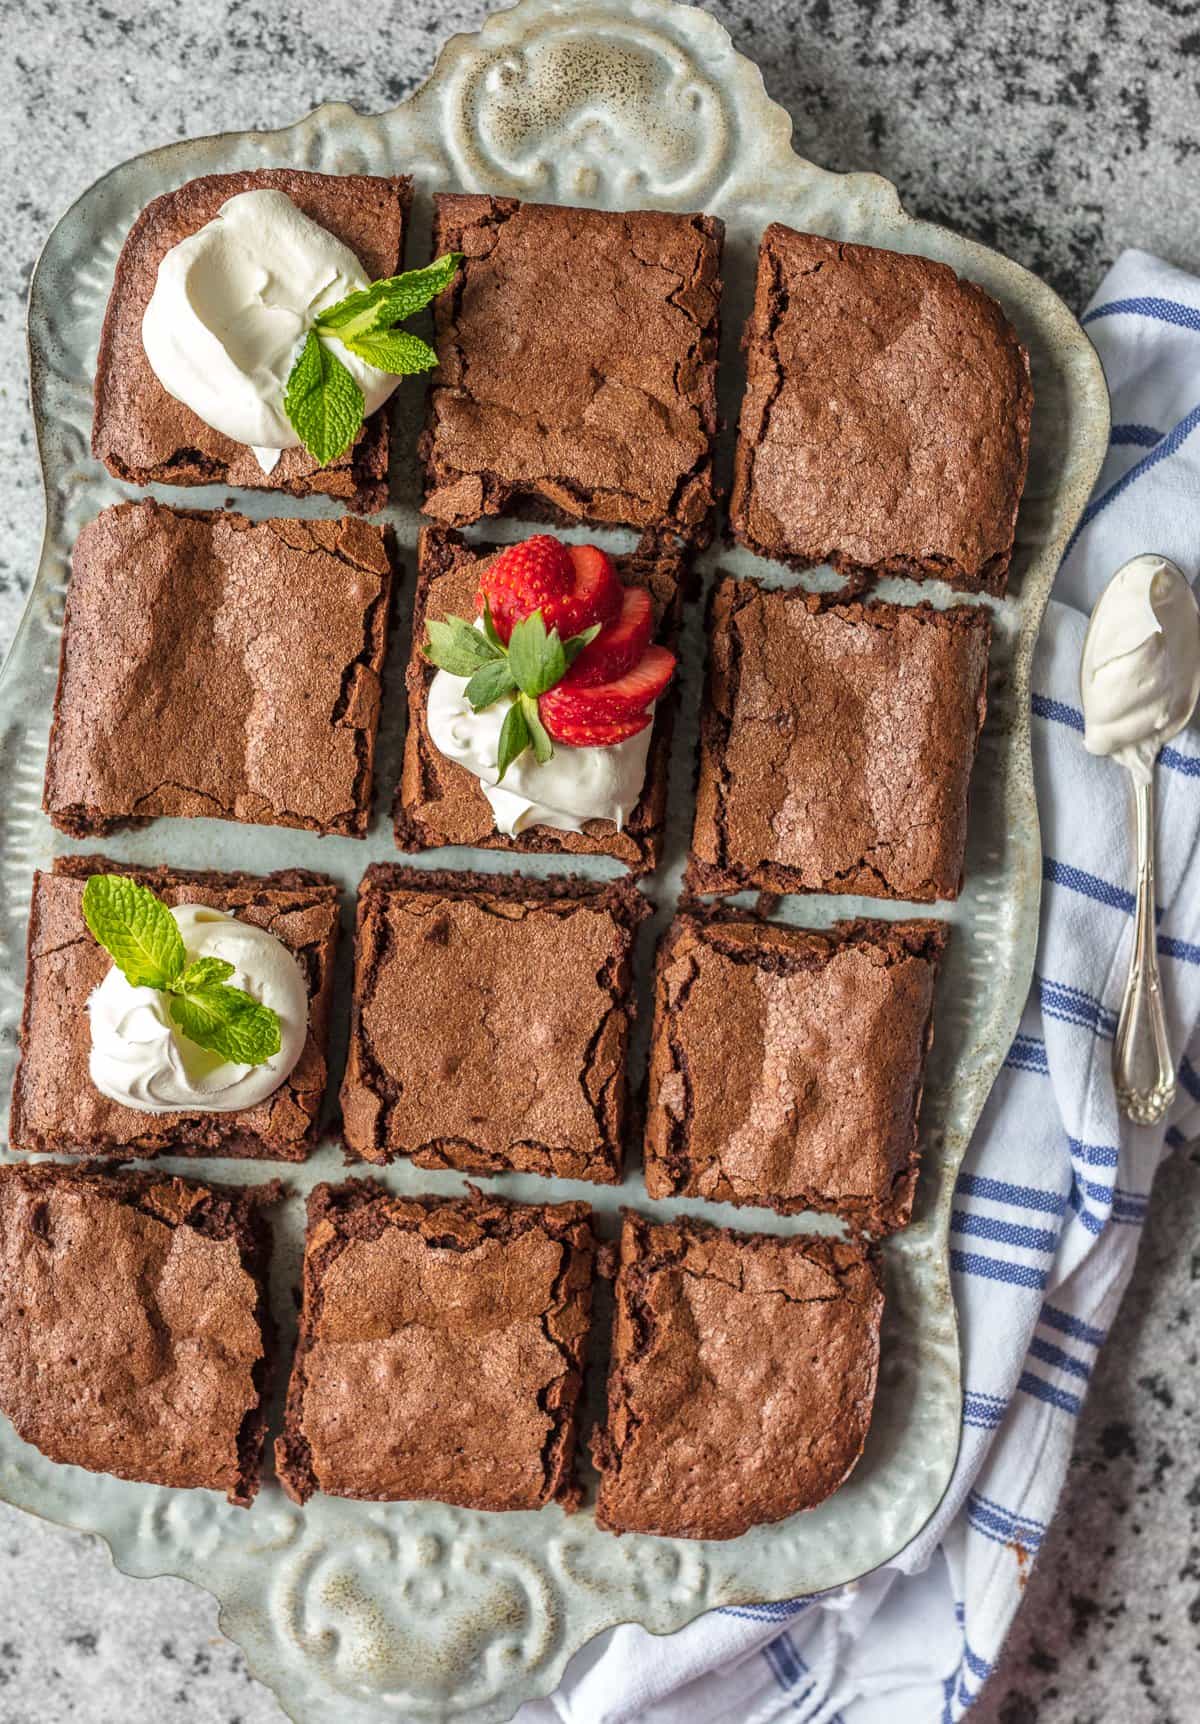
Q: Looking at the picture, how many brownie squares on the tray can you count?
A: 12